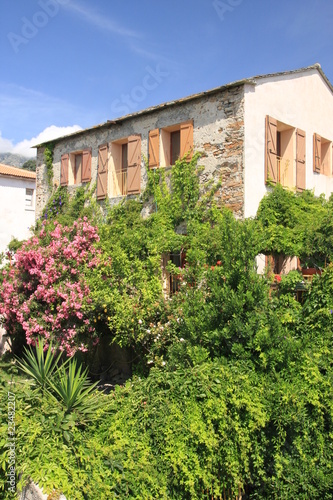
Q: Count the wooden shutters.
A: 9